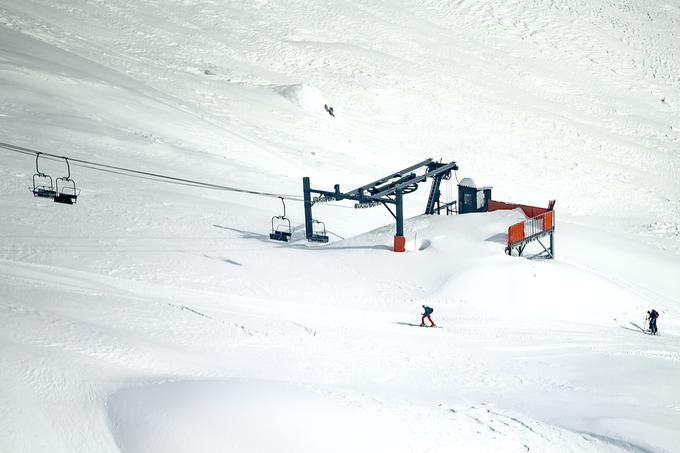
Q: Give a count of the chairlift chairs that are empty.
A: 4